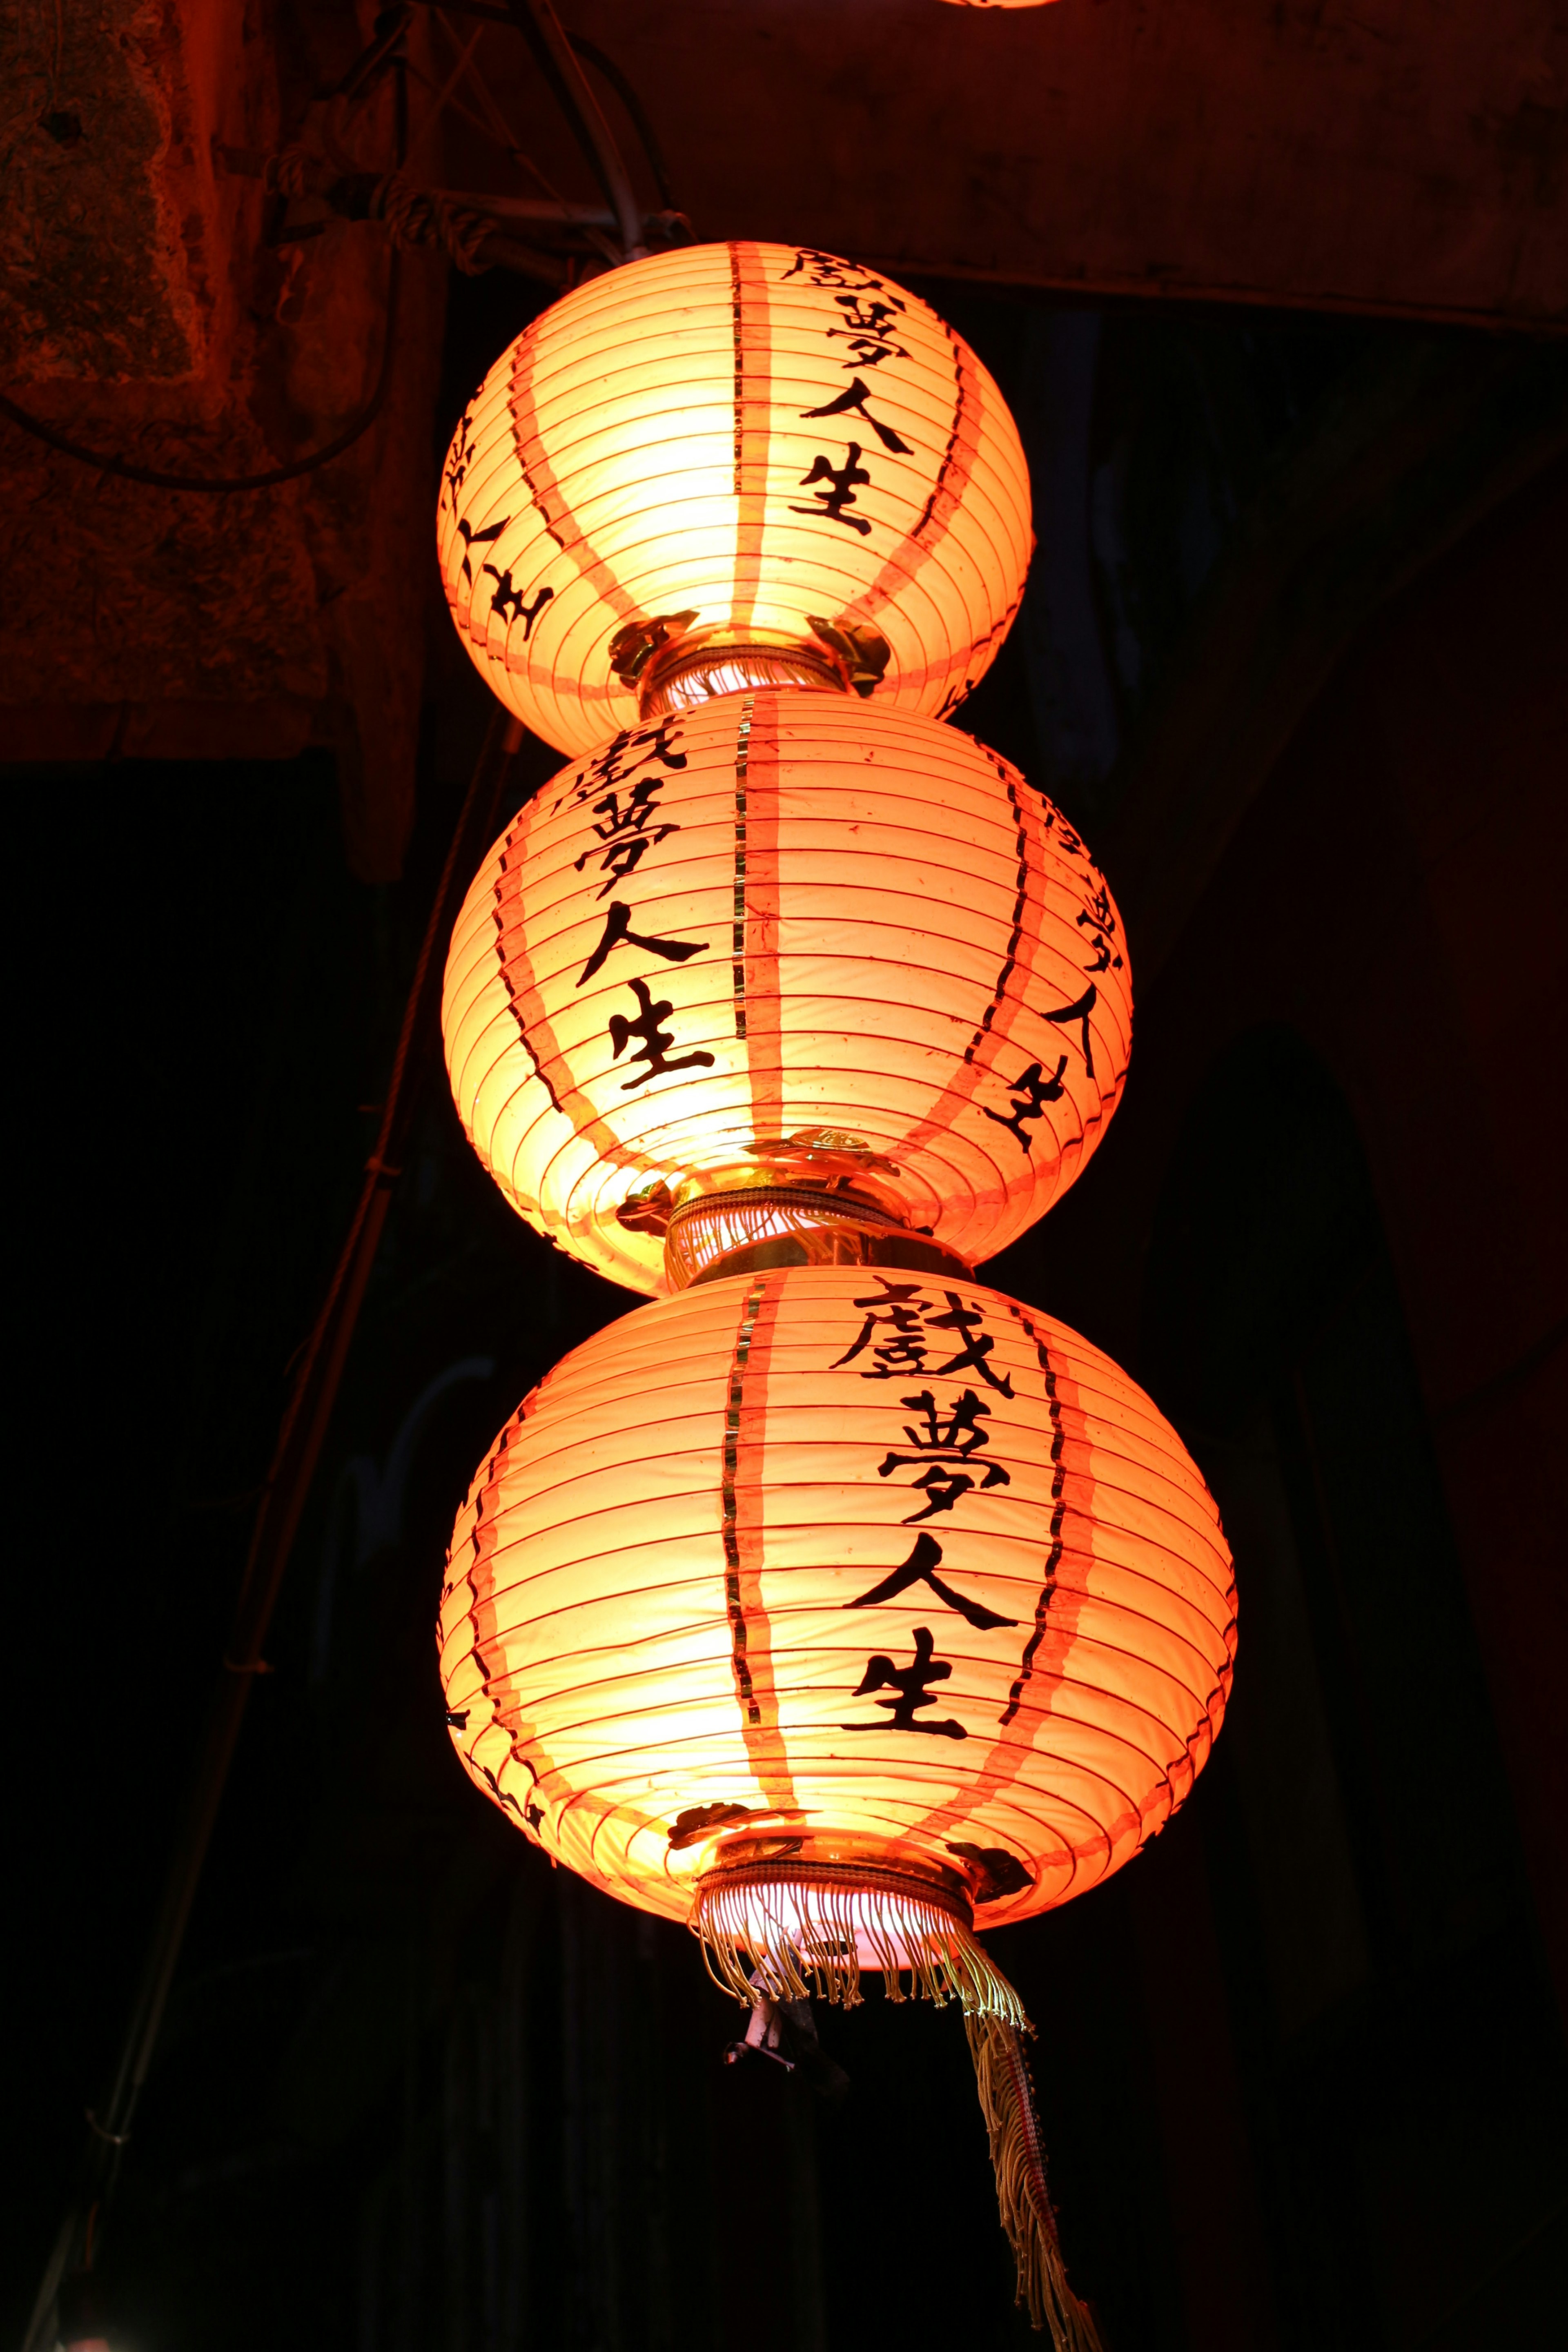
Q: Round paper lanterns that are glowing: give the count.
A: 3